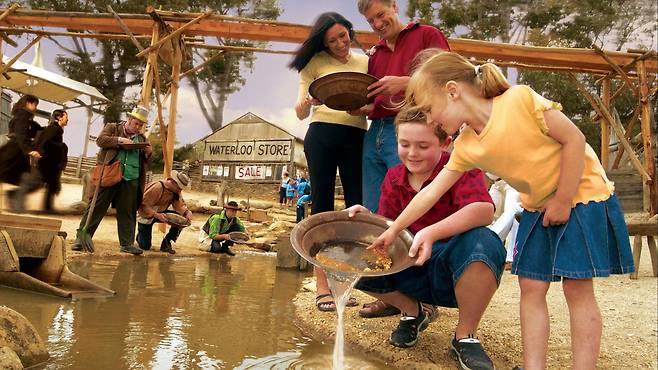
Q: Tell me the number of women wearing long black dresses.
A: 2